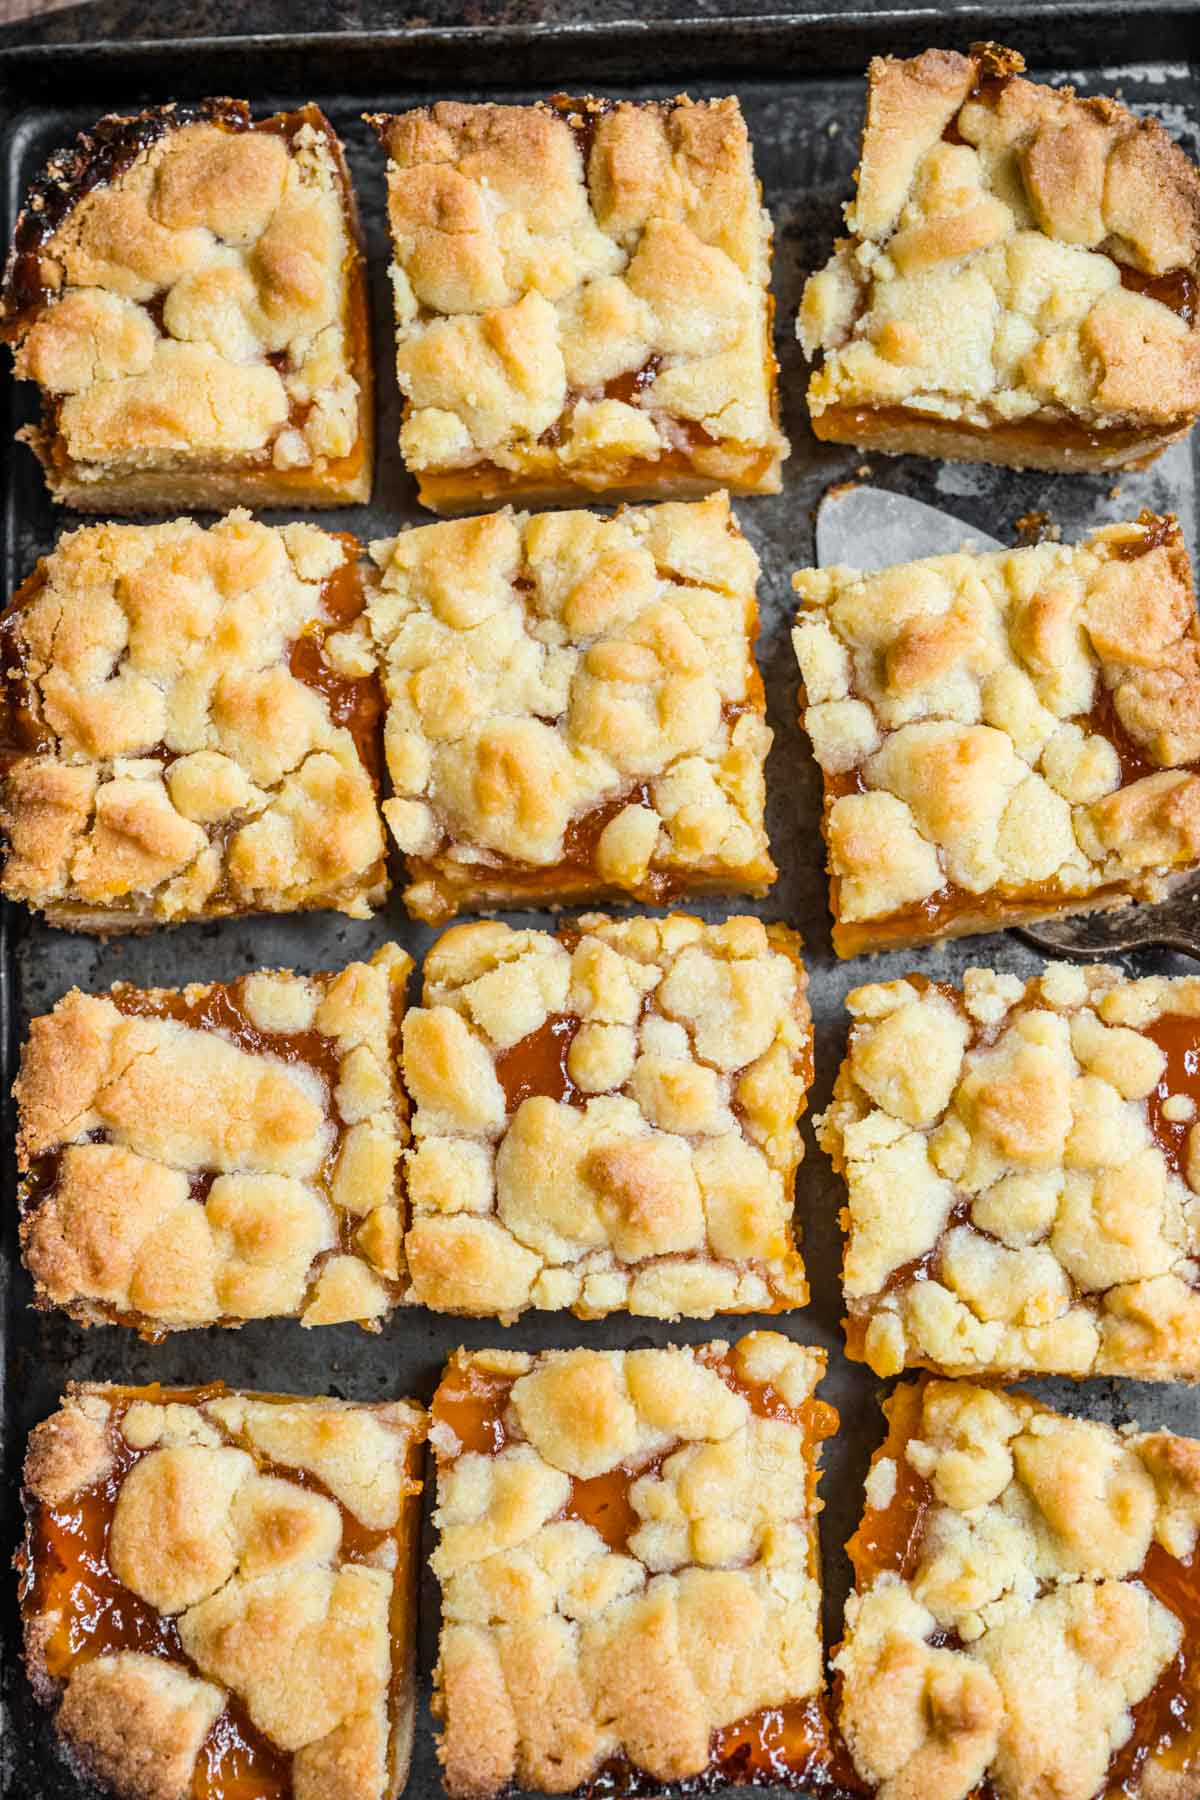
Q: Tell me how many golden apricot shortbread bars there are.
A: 12